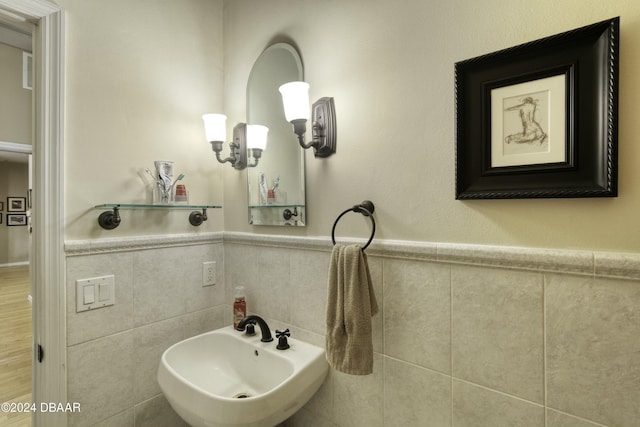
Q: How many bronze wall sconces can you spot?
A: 2